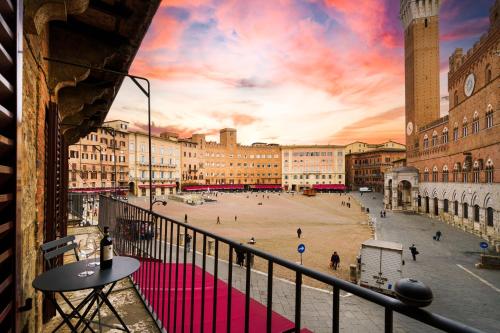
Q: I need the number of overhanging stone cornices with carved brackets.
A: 1